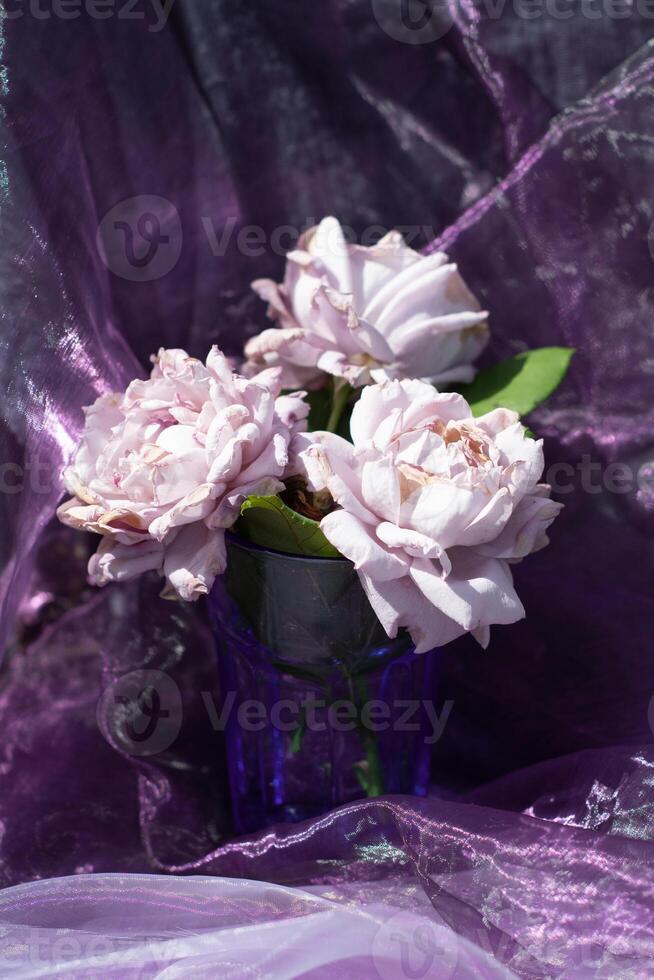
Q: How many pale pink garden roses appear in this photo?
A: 3